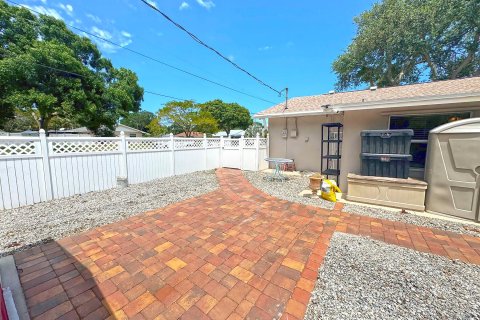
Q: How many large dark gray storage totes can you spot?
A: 2